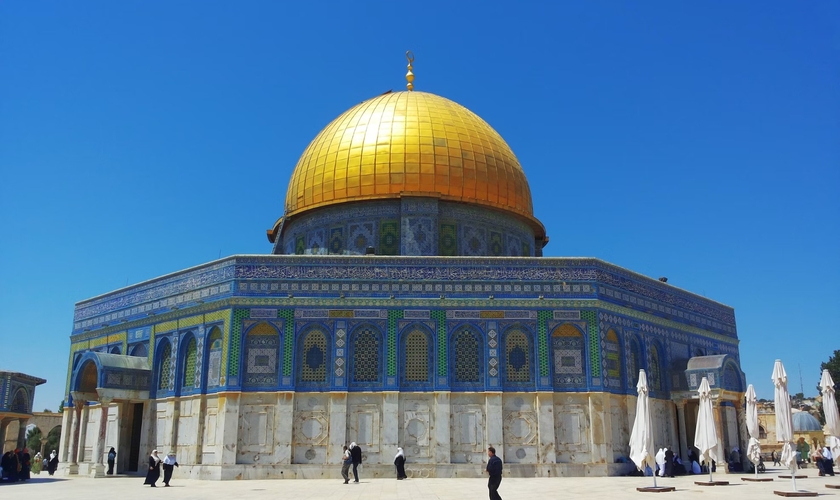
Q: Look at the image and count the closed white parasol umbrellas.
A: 5